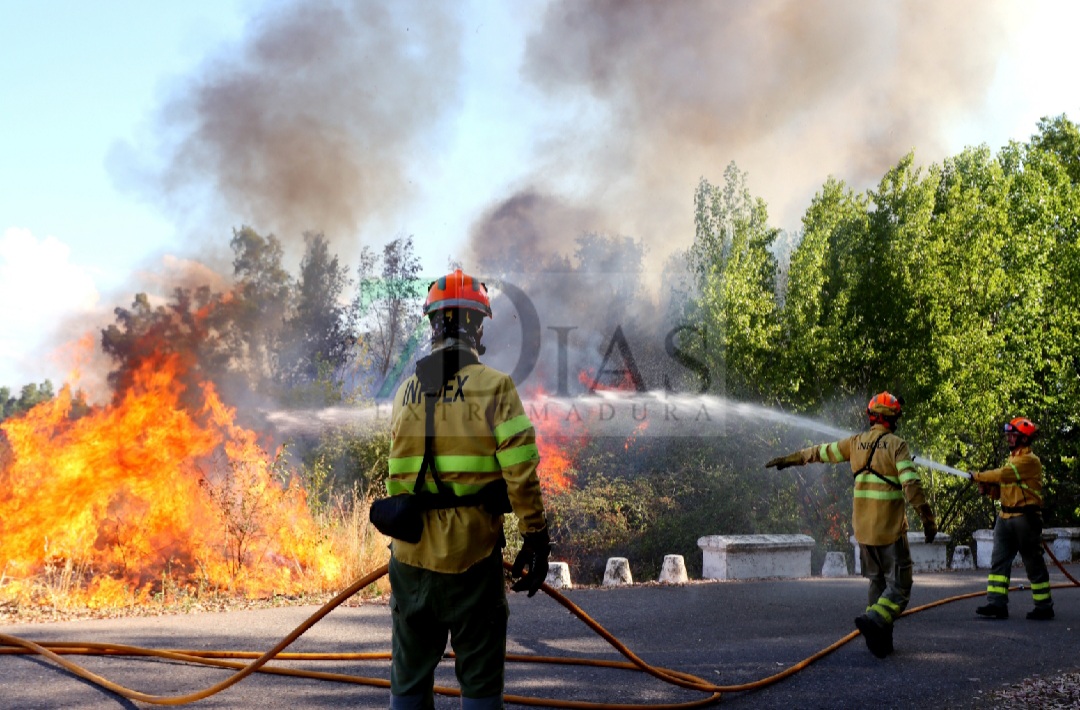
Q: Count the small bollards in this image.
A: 5